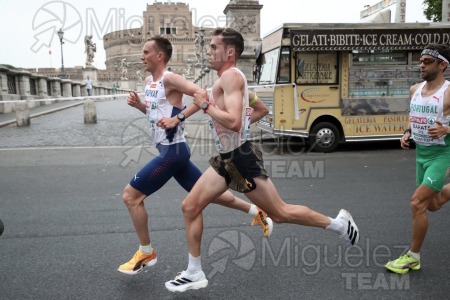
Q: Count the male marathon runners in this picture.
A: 3